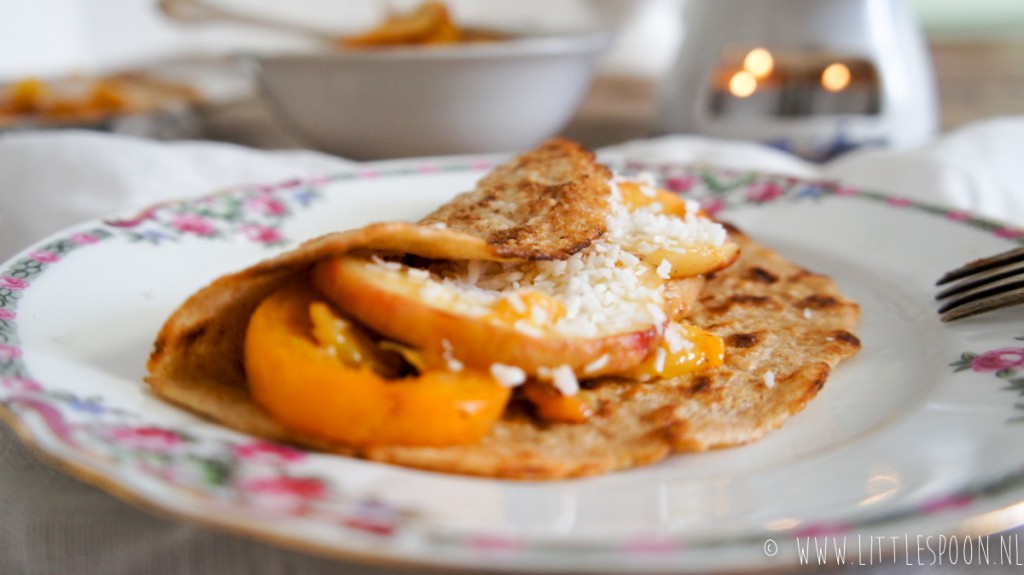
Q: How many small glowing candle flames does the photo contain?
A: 3